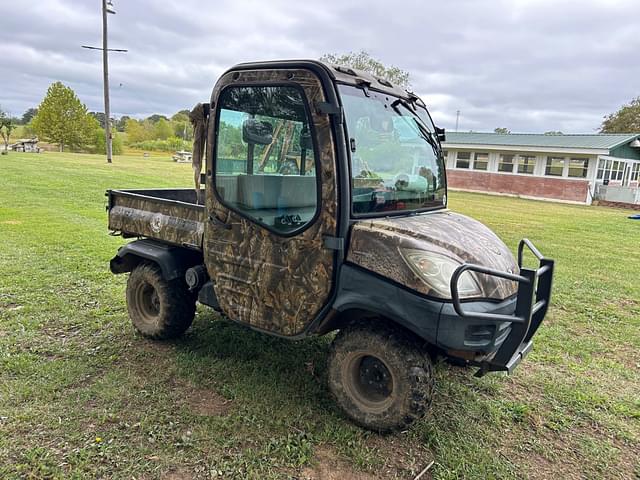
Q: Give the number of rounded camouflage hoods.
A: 1